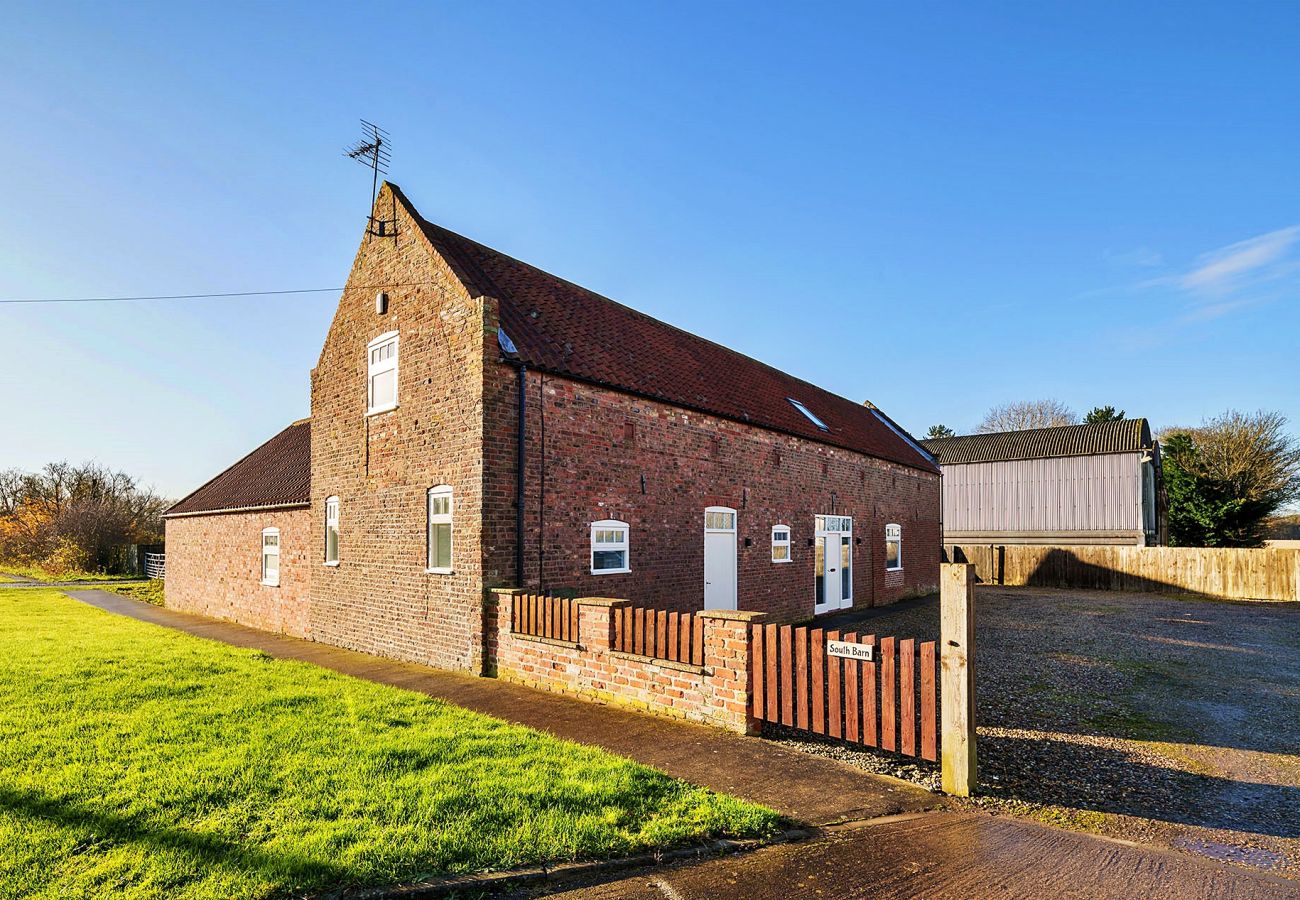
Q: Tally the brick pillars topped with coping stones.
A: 3